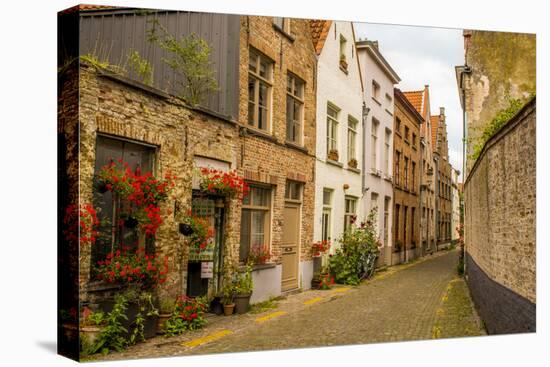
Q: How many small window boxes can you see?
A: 3